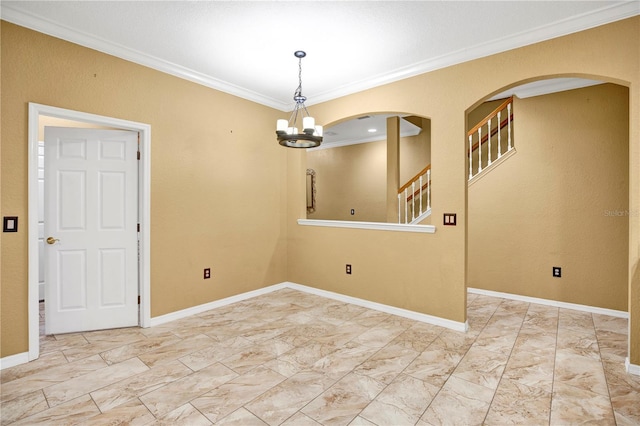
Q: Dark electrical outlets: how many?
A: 3